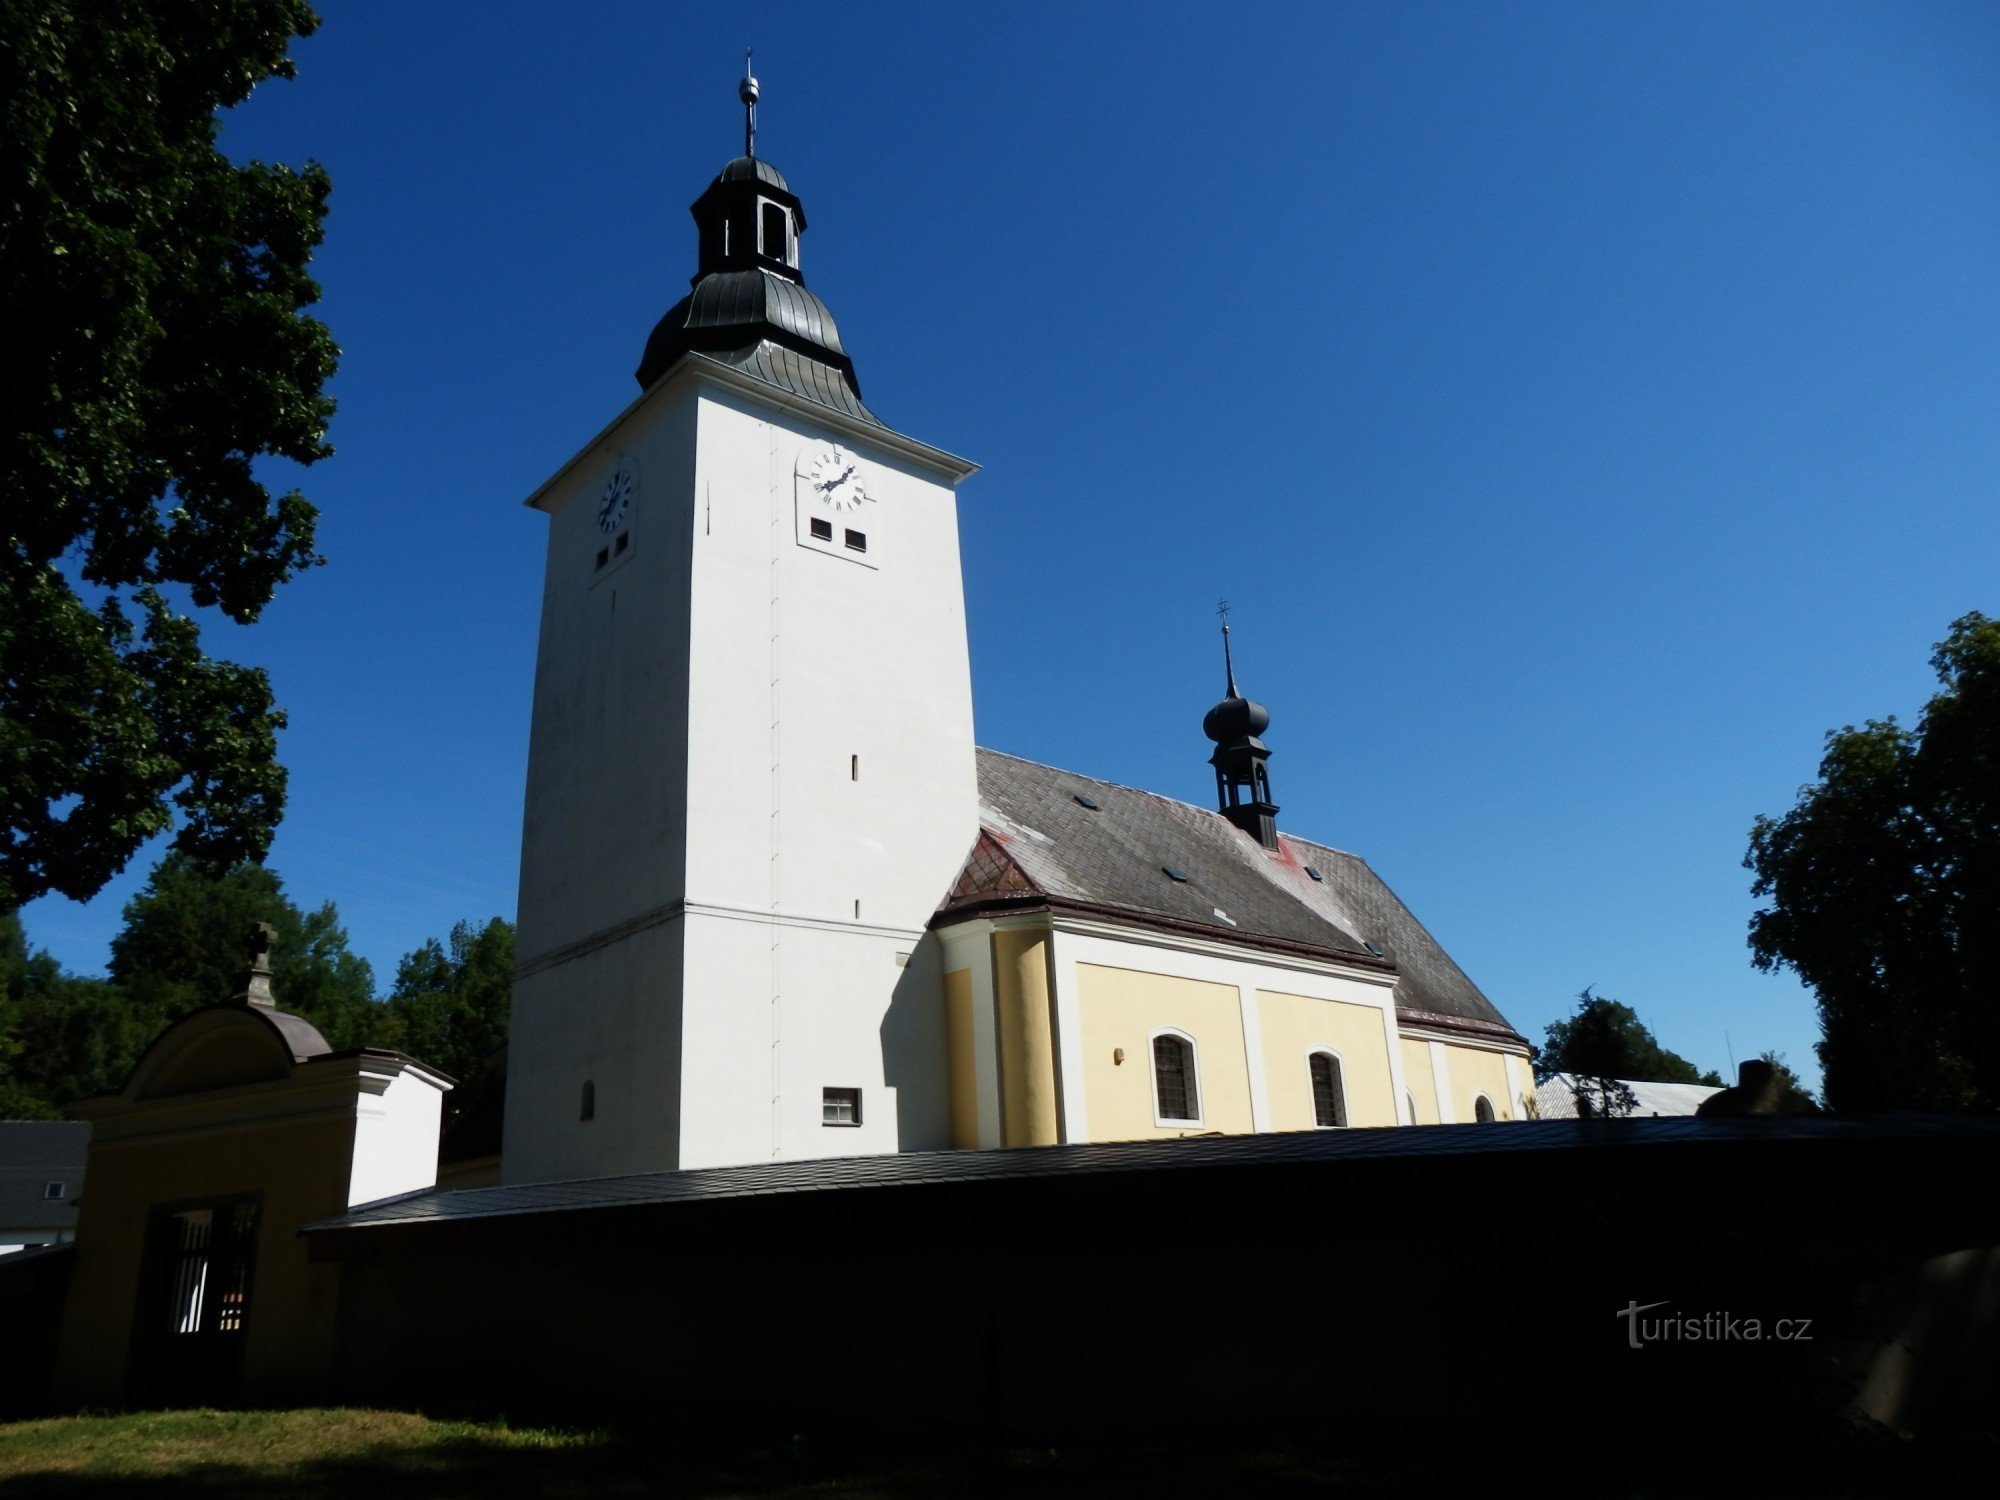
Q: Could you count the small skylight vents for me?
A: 4